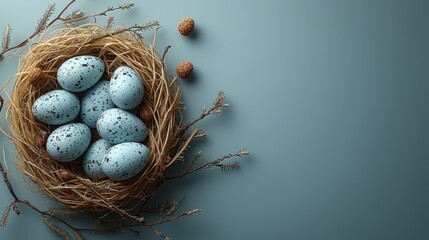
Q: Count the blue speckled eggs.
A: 8